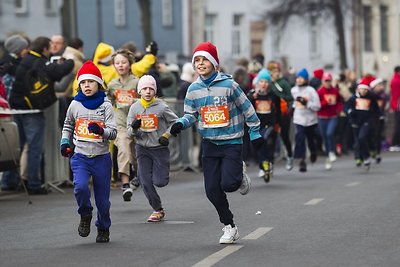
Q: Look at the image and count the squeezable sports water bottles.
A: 0